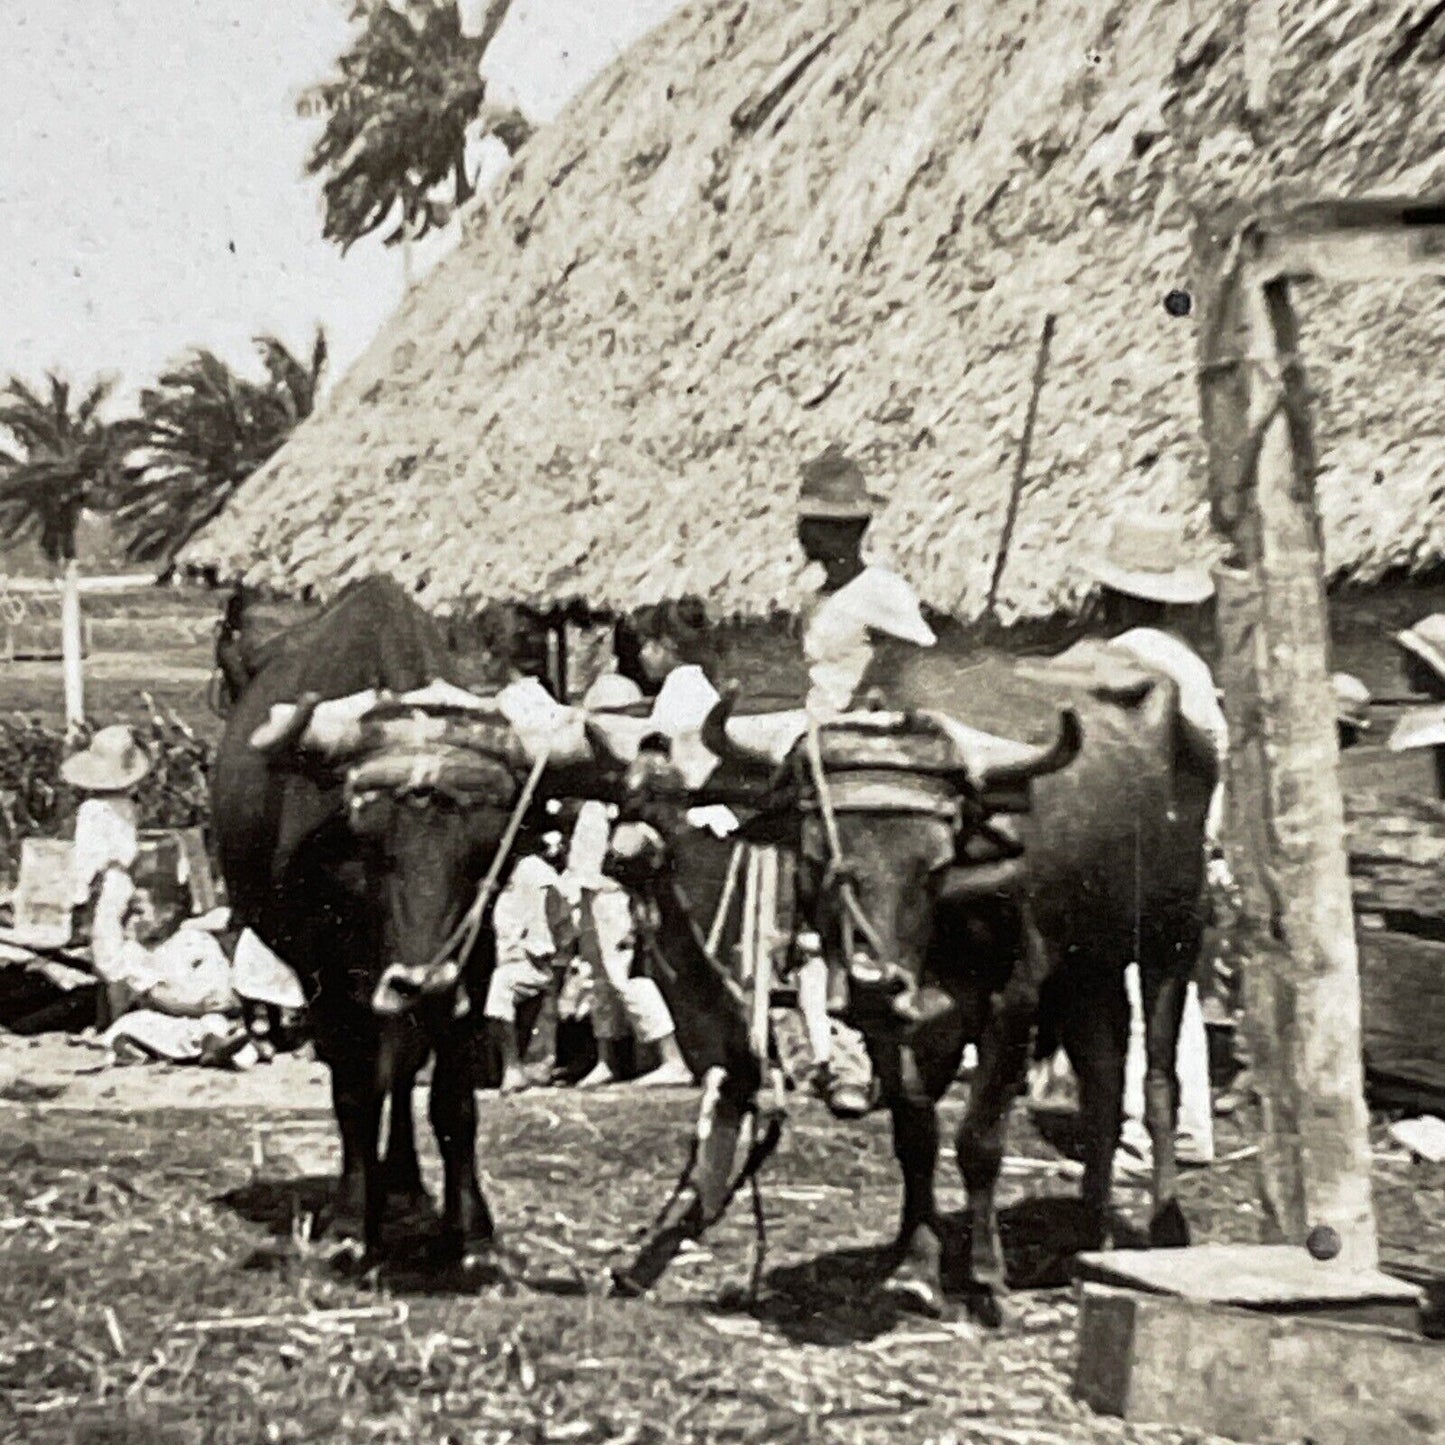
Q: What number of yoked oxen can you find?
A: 2